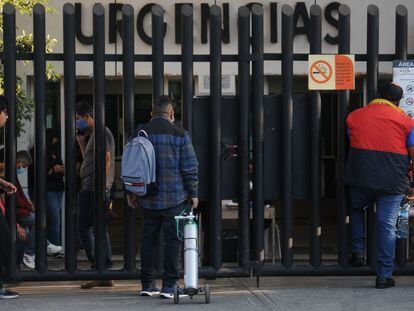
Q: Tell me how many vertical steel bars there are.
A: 15